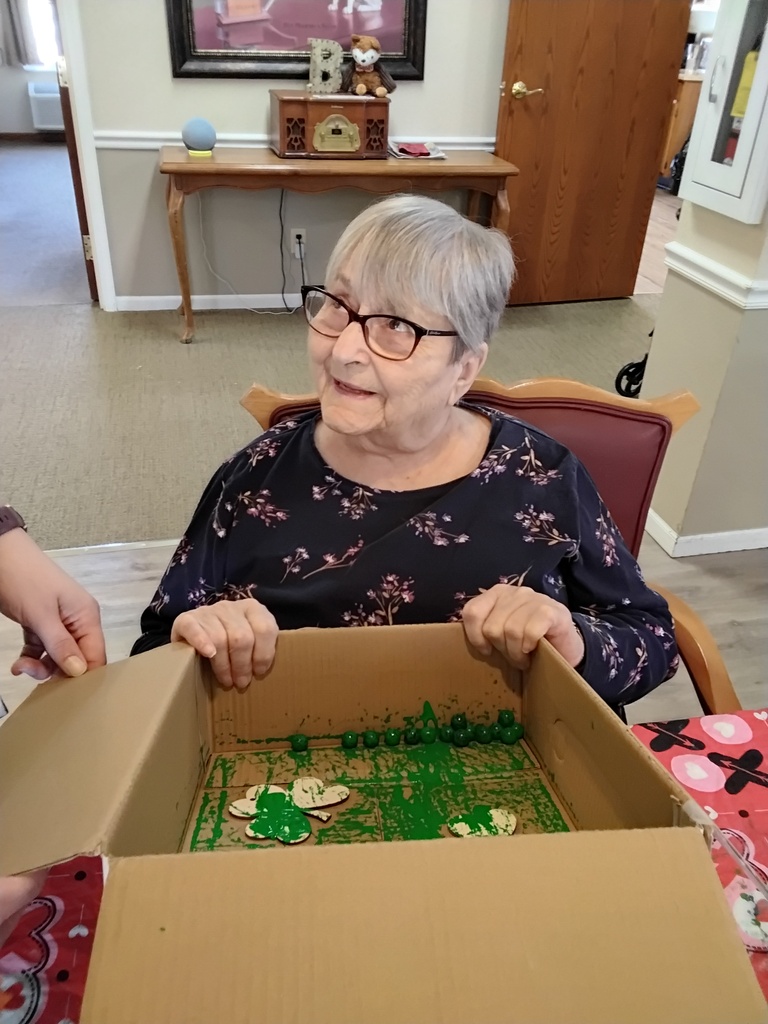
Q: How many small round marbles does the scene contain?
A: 15